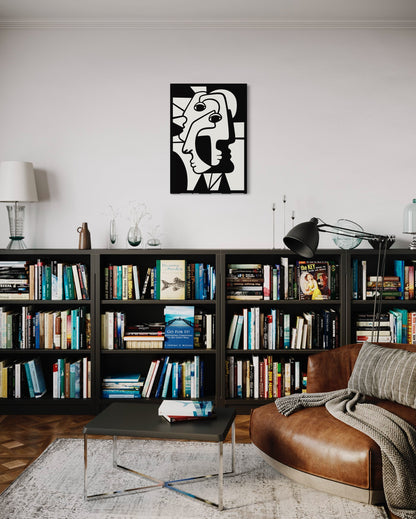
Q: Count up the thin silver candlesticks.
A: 3